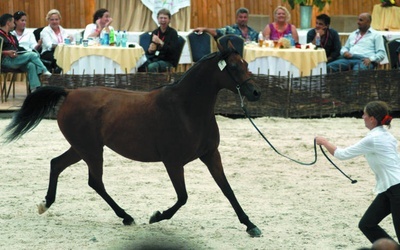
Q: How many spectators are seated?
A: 9